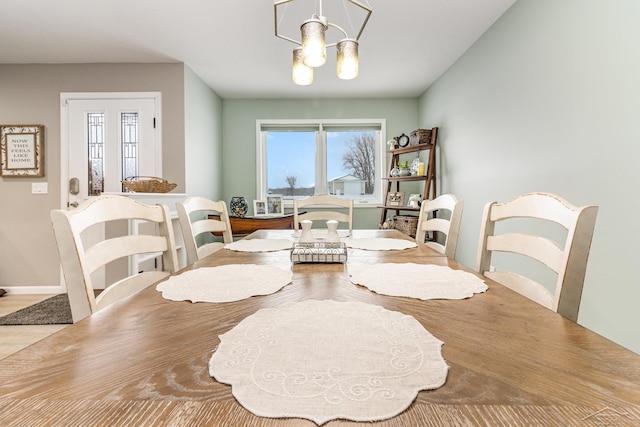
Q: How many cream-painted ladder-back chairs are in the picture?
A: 5